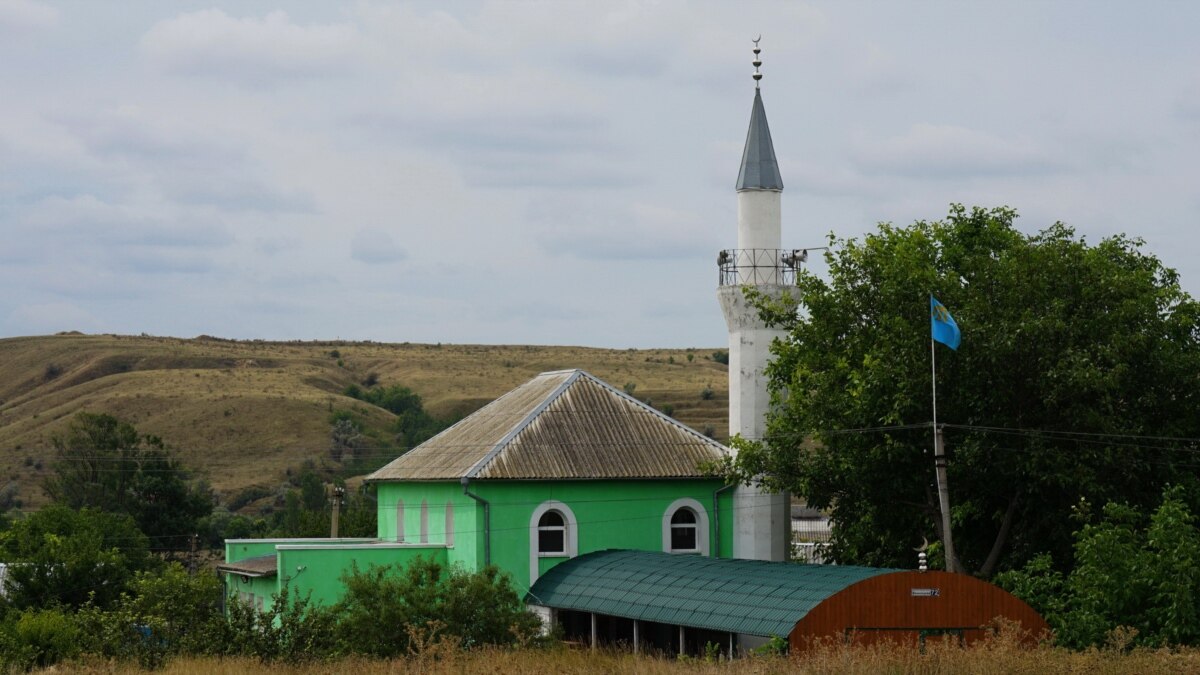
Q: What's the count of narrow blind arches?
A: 3